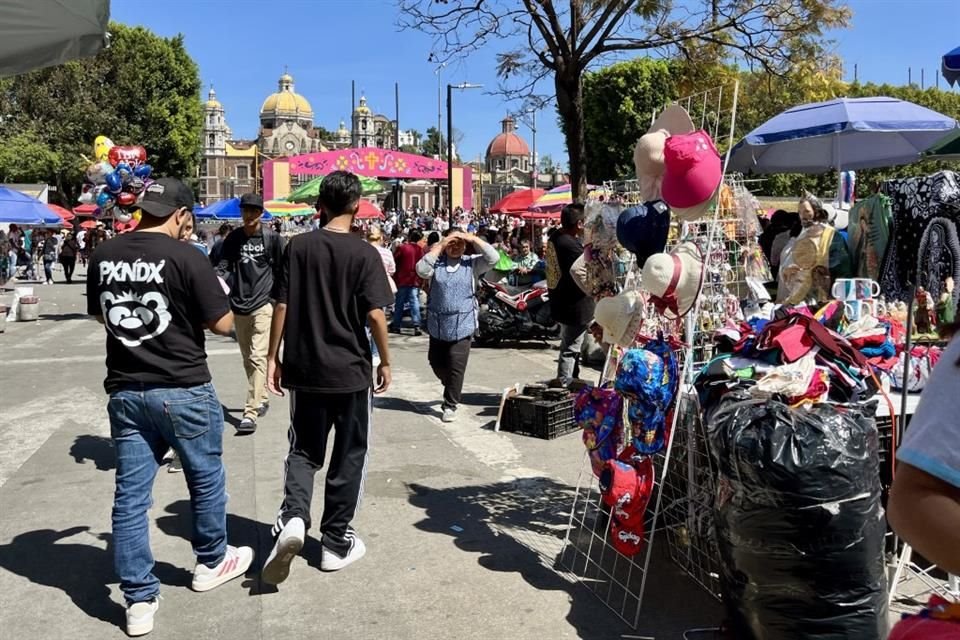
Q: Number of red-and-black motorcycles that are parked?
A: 1